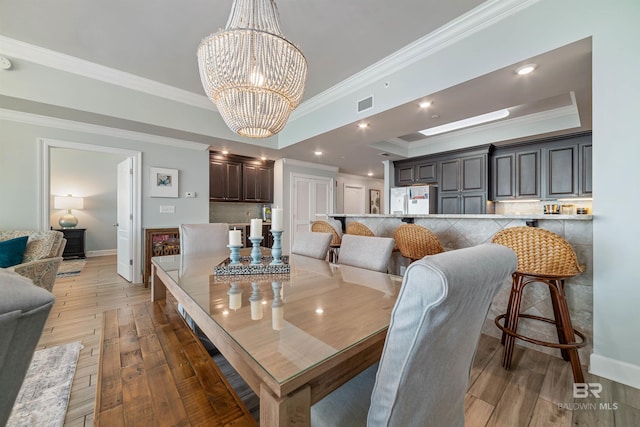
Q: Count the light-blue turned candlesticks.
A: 3